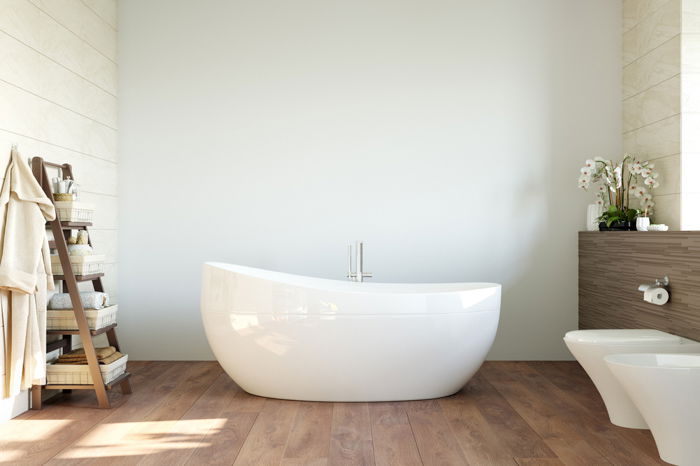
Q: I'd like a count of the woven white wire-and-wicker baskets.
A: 4